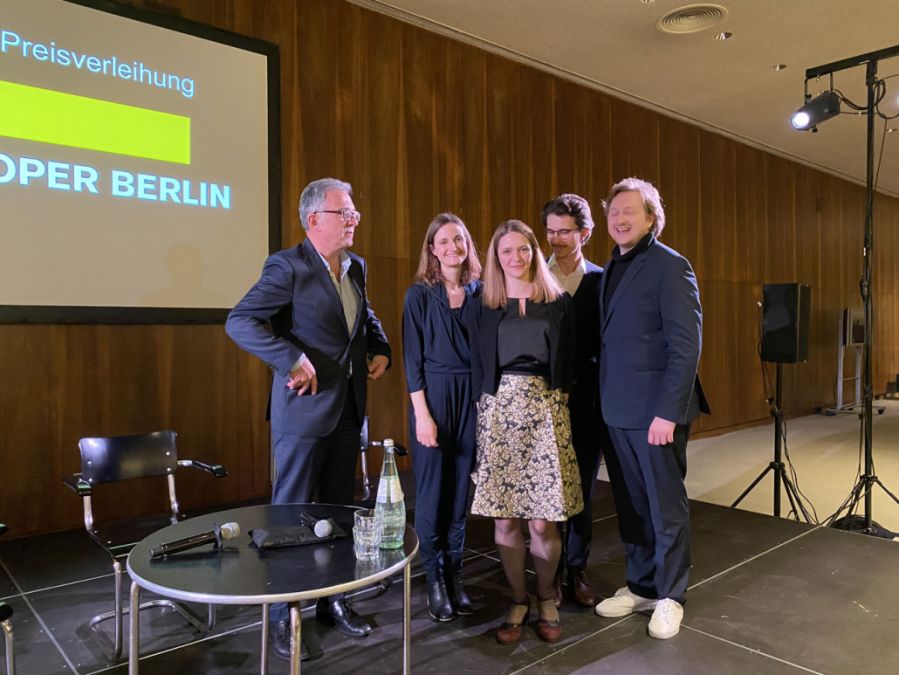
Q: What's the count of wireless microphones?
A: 2